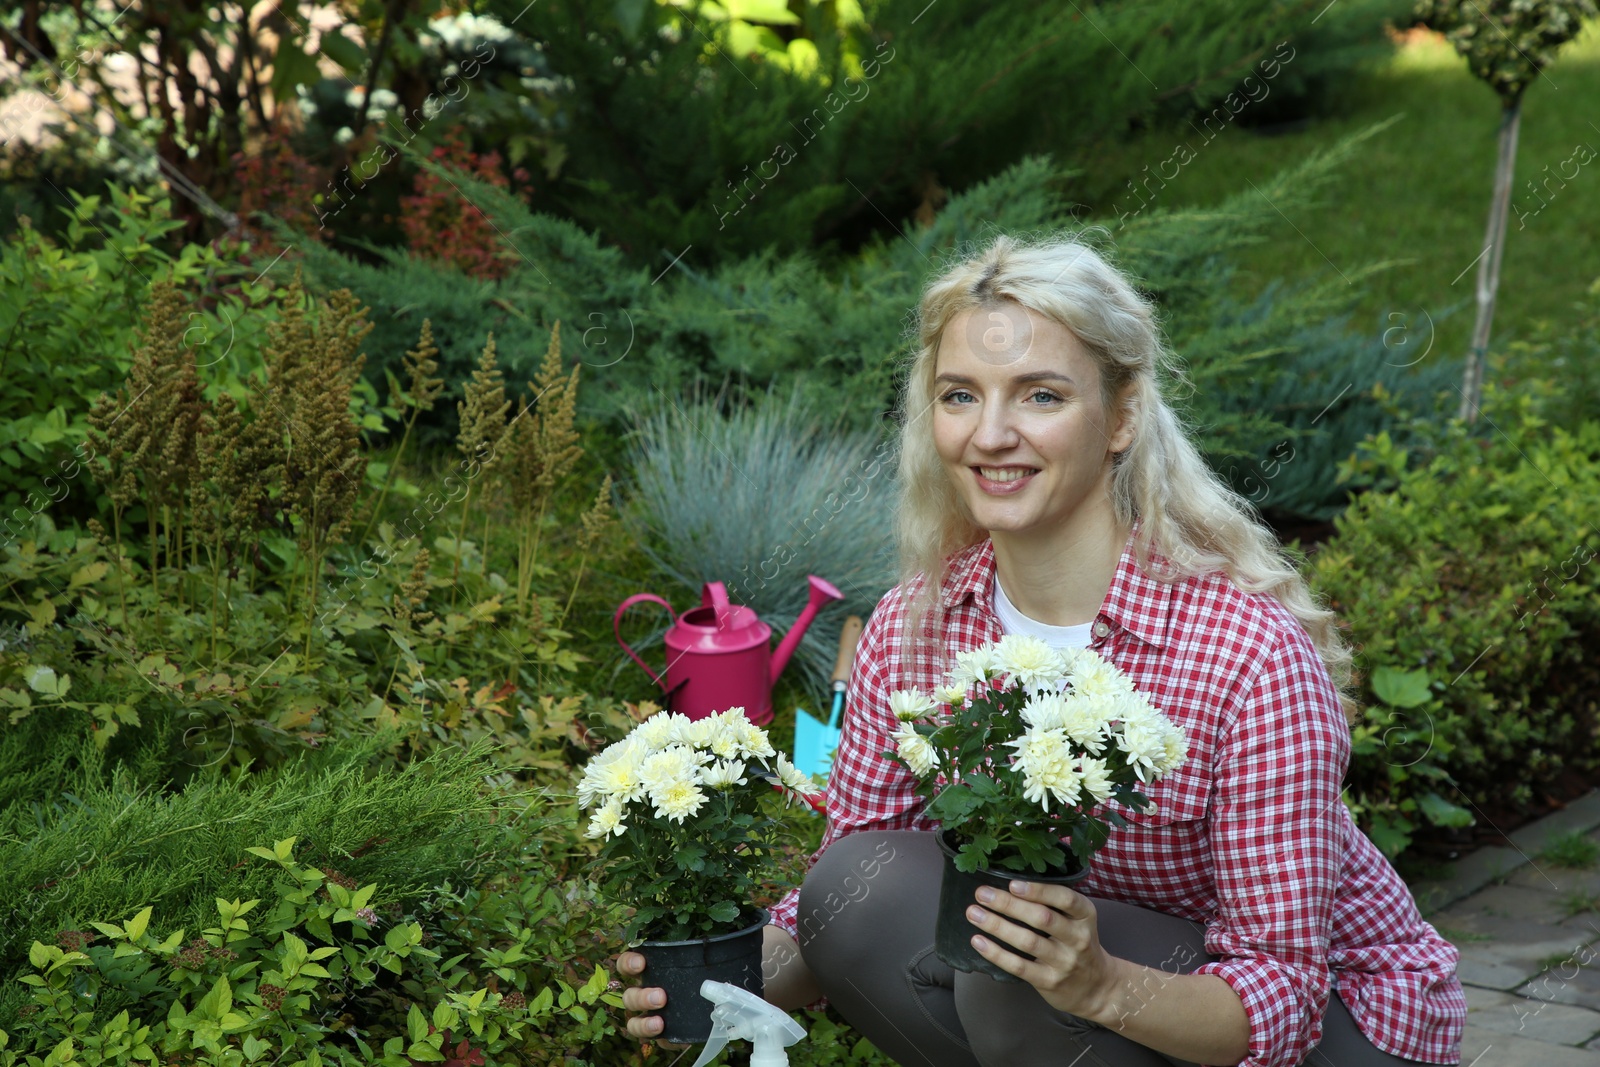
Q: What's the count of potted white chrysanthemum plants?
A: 2